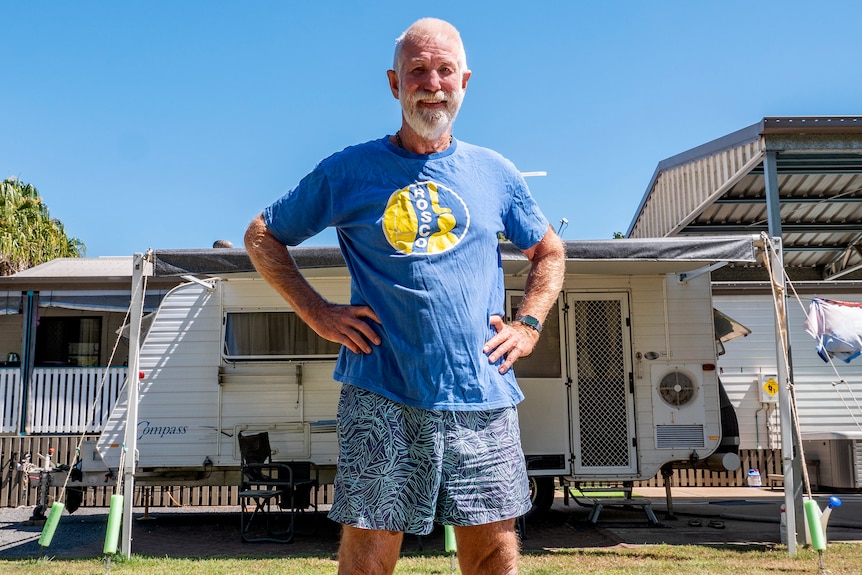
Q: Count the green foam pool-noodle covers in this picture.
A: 4